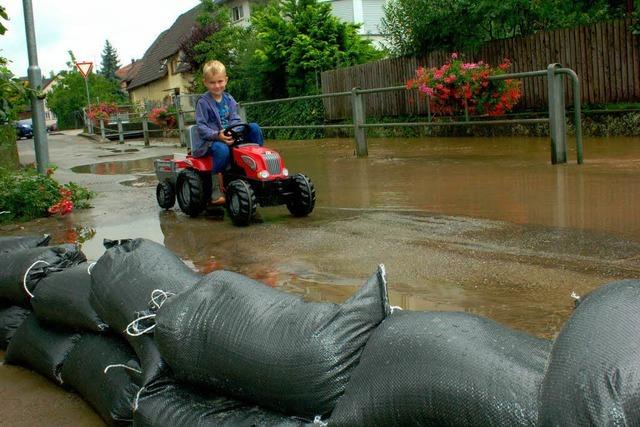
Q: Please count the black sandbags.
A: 11